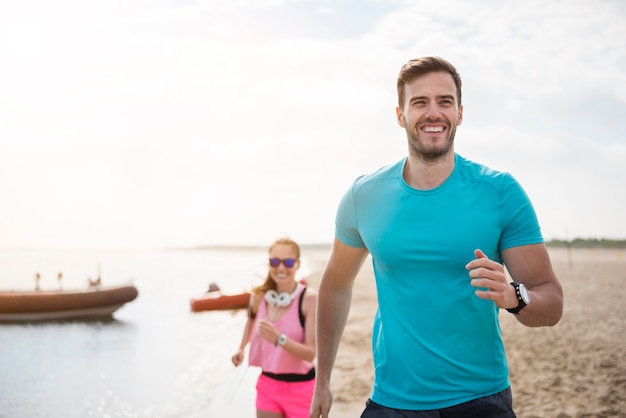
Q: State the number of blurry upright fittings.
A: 3